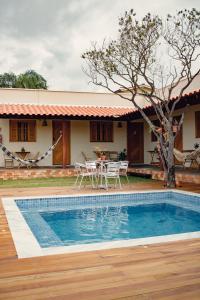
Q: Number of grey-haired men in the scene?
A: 0